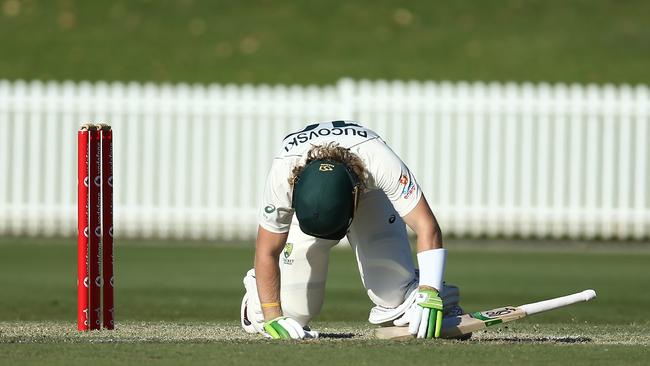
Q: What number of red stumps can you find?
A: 3